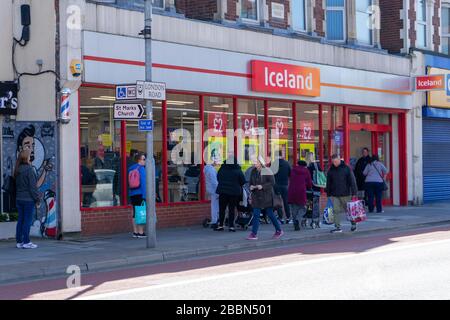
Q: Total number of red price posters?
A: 4